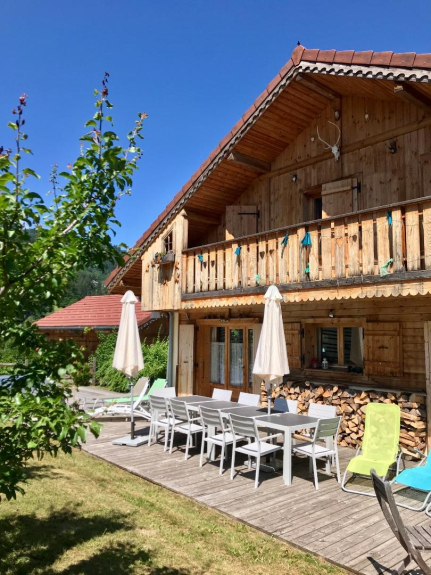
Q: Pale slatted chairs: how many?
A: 10